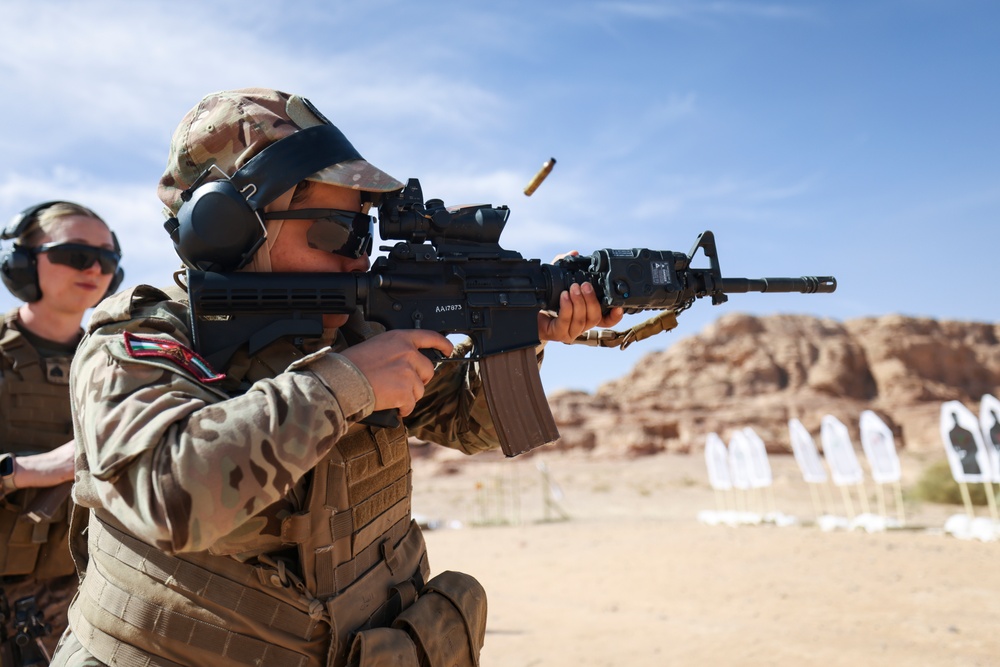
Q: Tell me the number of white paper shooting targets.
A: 8